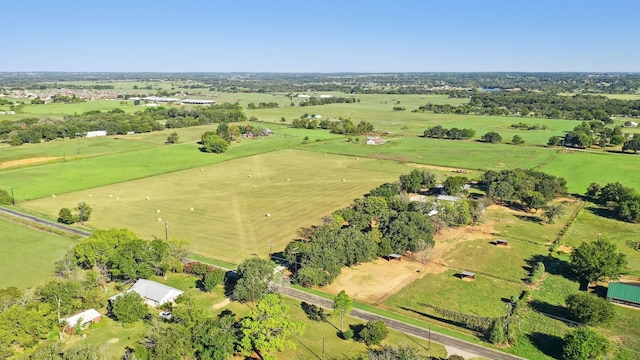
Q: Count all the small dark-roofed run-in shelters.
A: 3